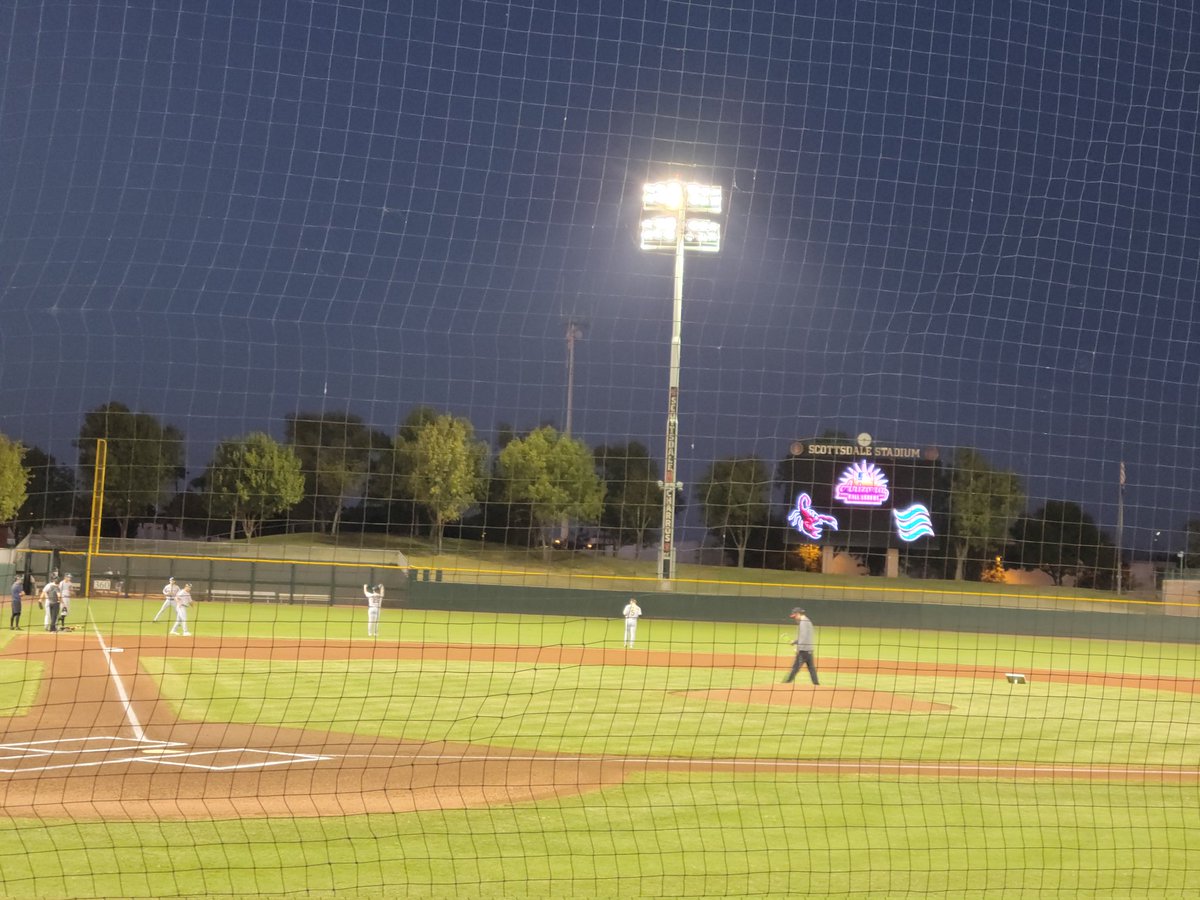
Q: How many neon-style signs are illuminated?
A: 3